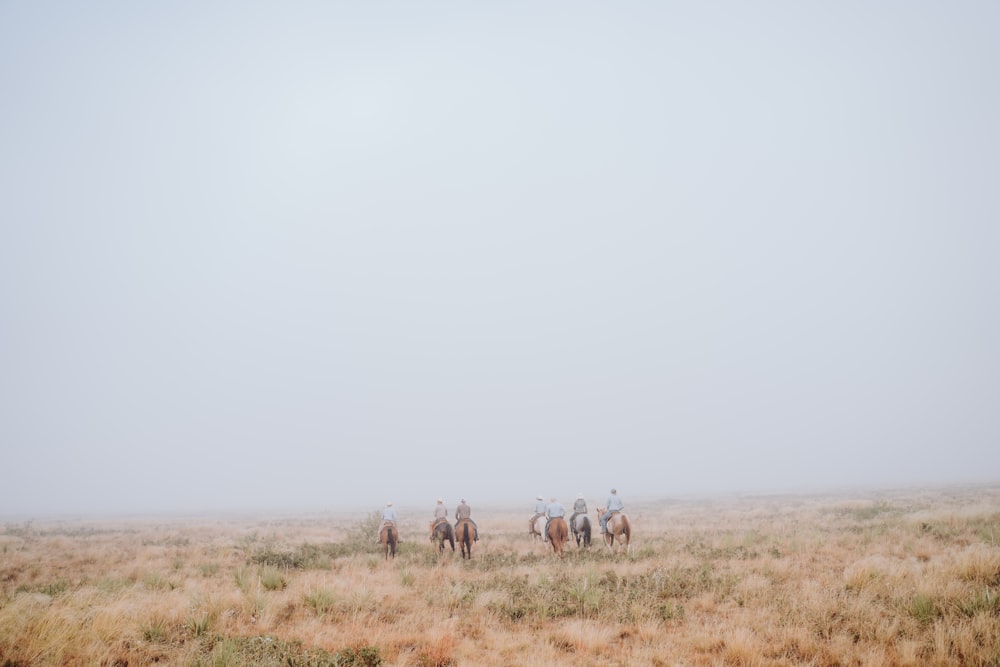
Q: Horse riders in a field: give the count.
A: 7